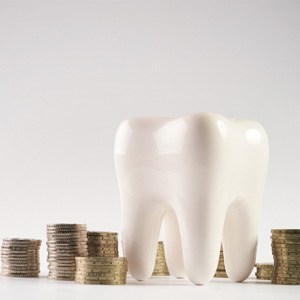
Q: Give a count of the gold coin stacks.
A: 6